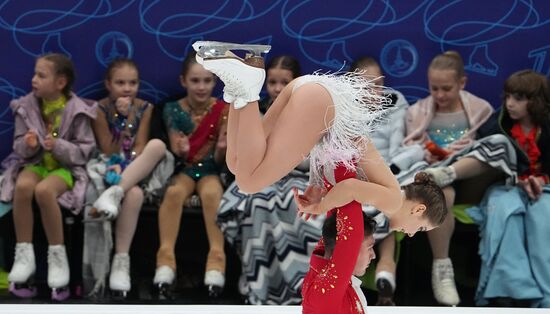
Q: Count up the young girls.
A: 7